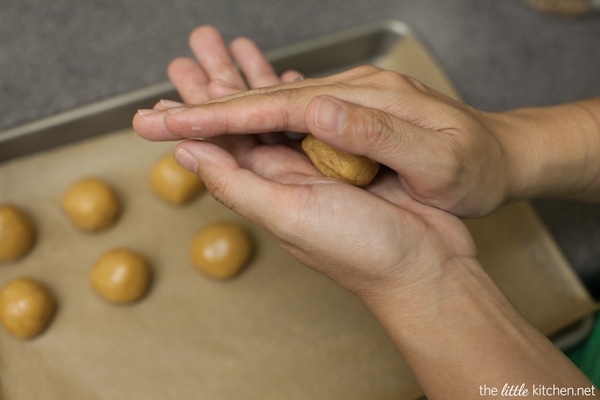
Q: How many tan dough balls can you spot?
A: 7